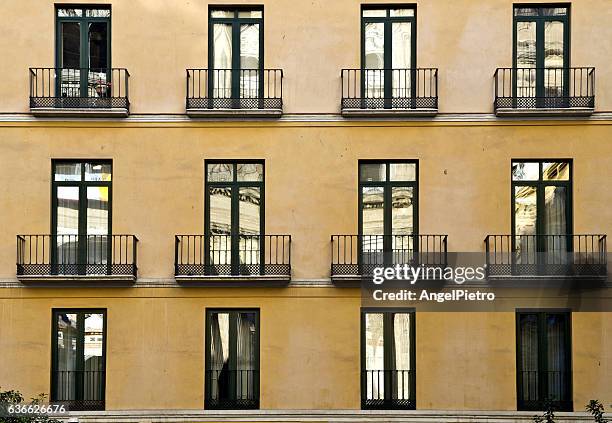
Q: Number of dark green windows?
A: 12